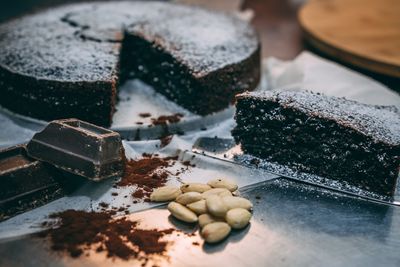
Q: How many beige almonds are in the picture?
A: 12